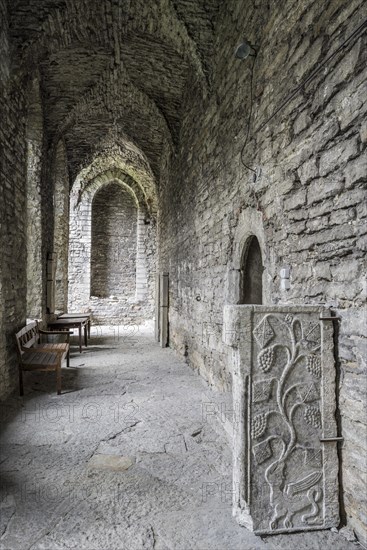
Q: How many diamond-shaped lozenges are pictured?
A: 6